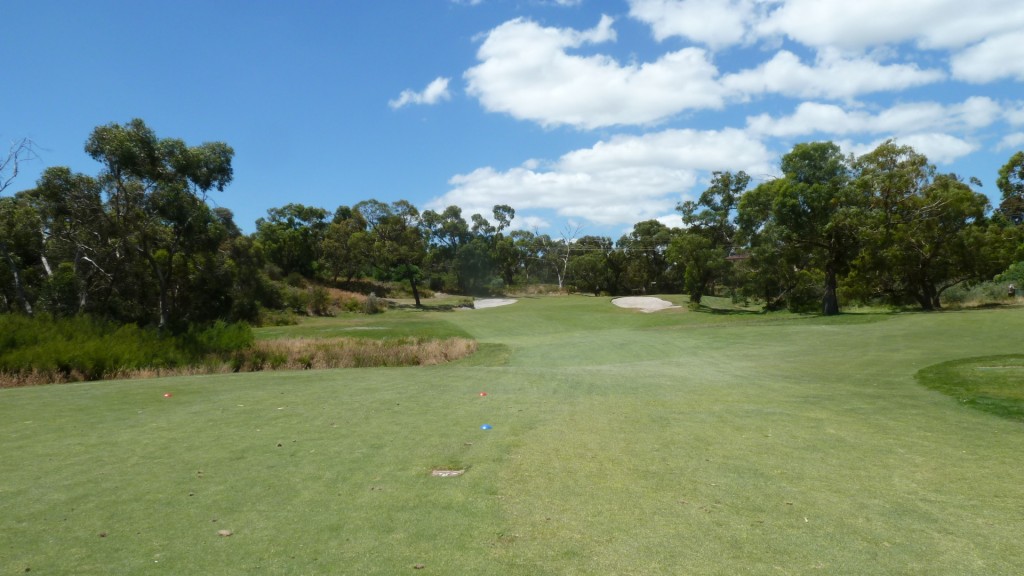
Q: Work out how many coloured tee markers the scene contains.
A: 3